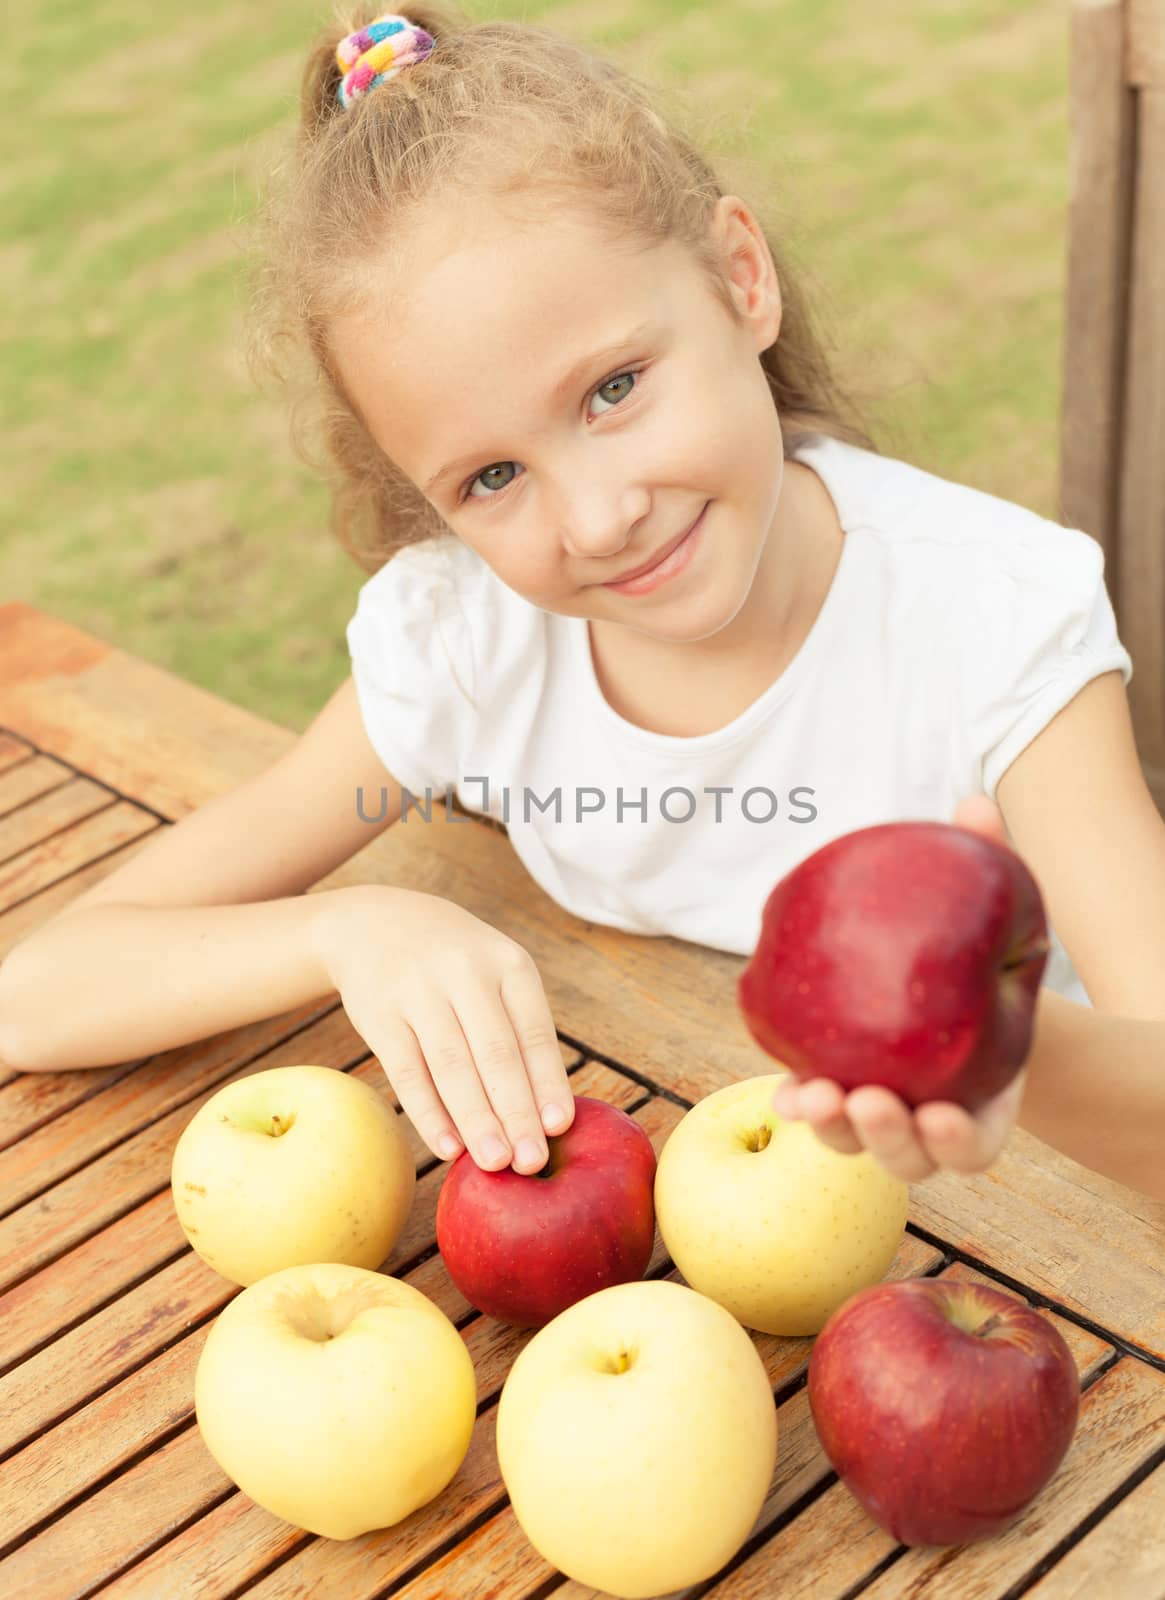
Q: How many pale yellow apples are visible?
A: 4